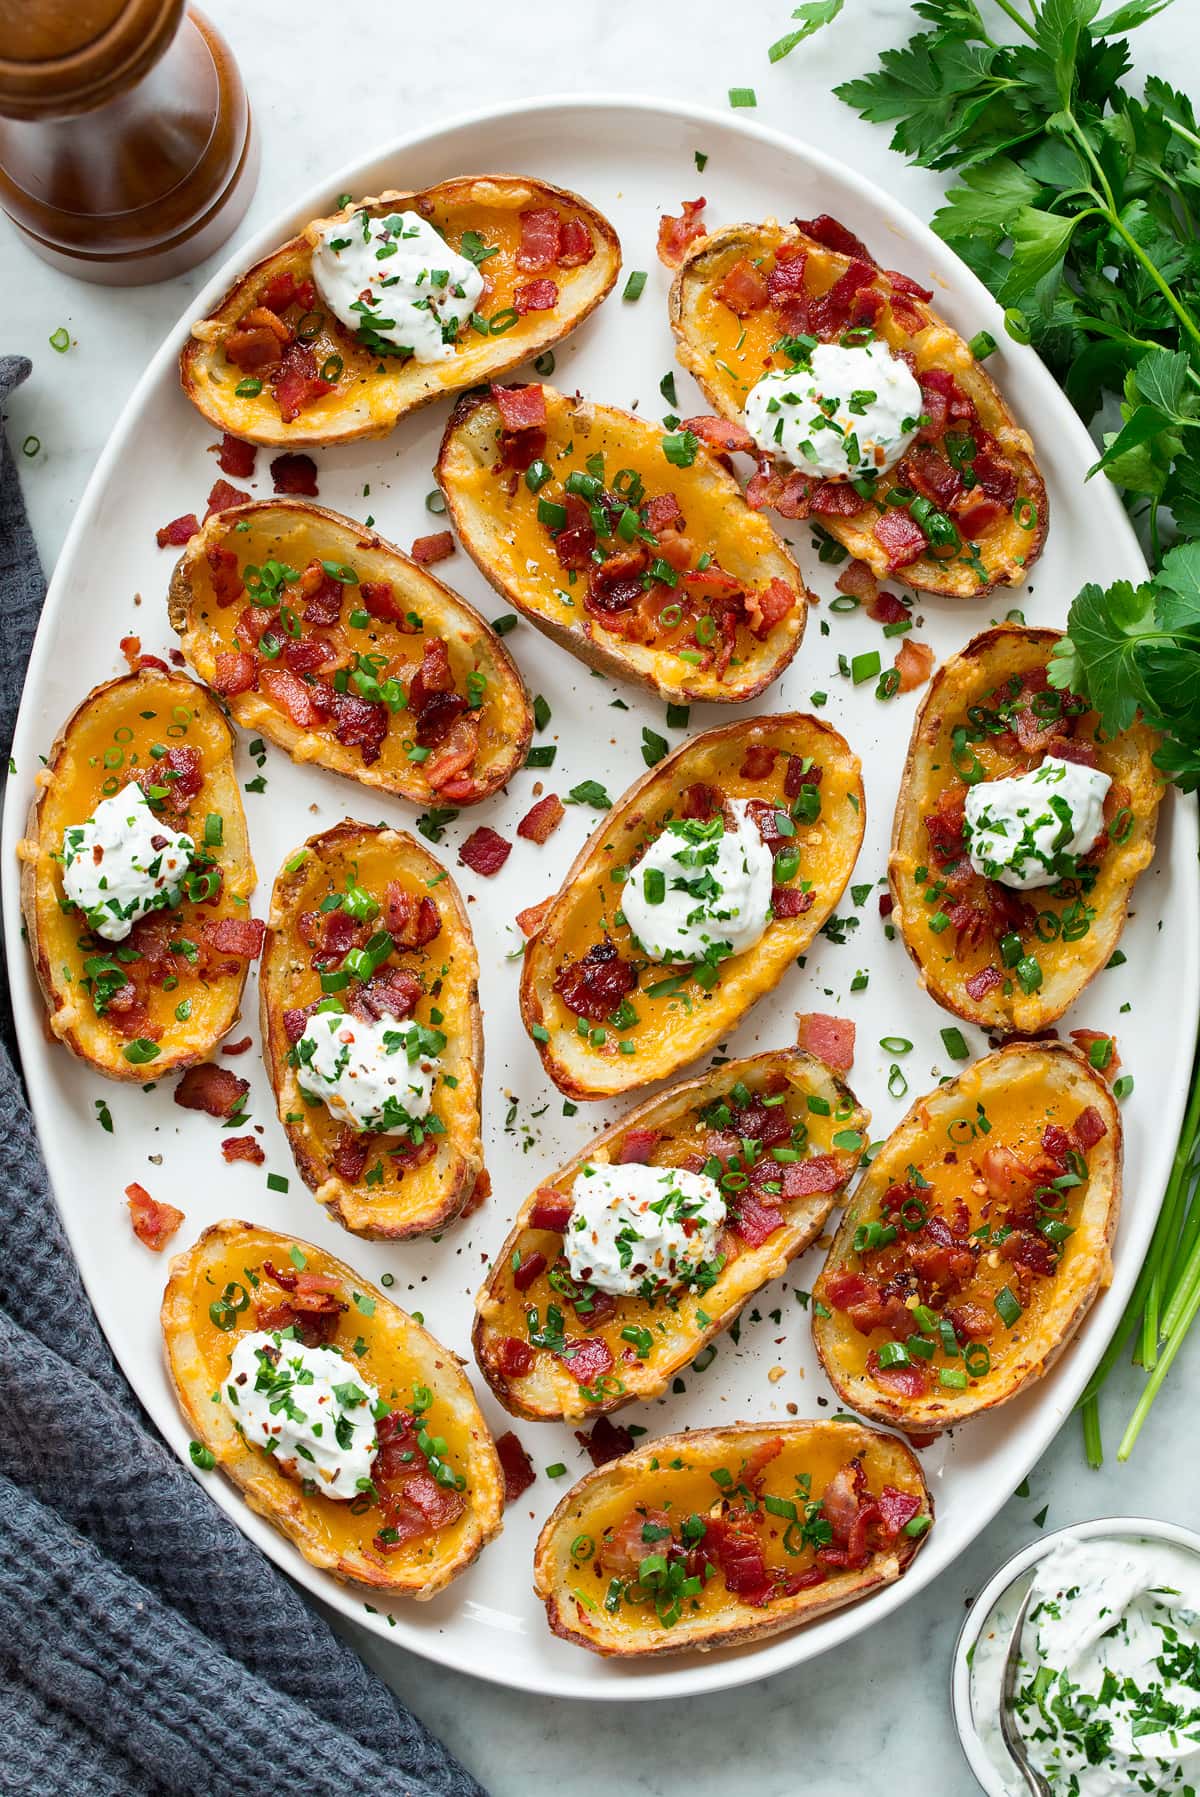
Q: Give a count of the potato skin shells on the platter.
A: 12